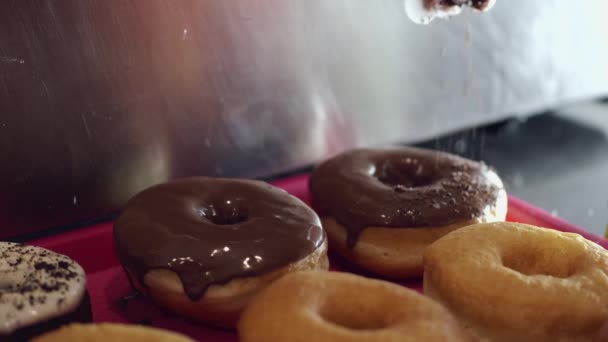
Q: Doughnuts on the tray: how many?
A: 6